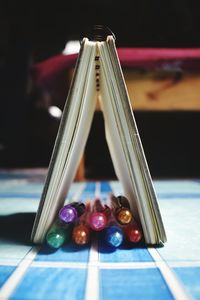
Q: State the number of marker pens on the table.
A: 7